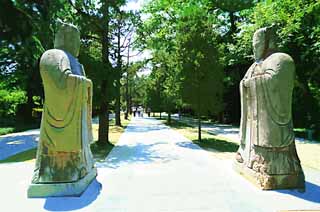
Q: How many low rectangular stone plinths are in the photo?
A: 2